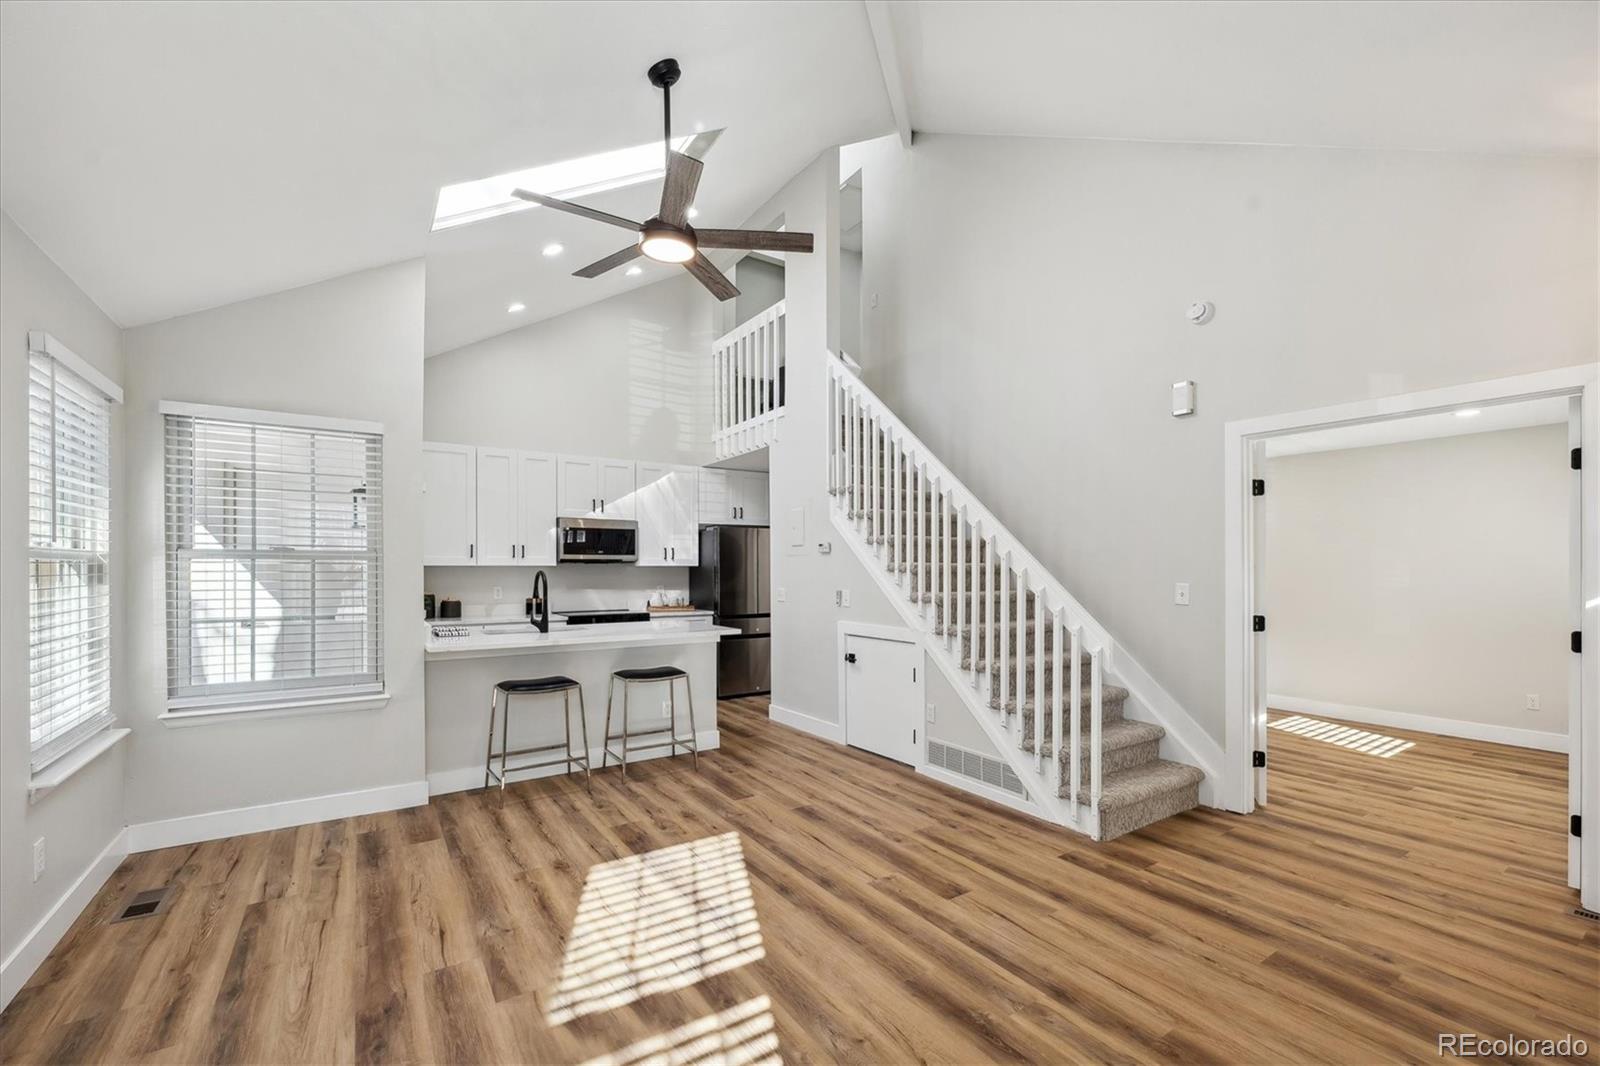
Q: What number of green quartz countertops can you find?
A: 0